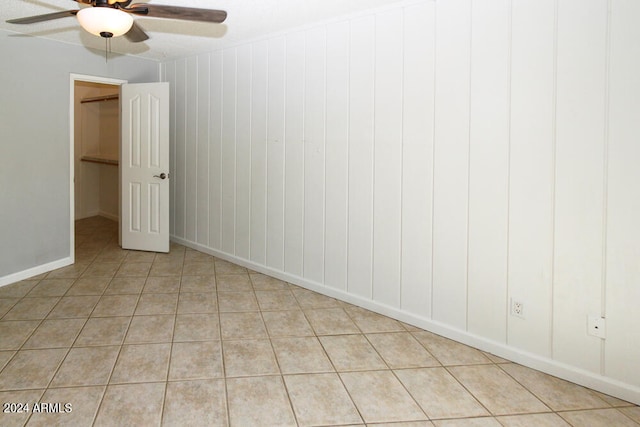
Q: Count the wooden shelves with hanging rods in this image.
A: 2